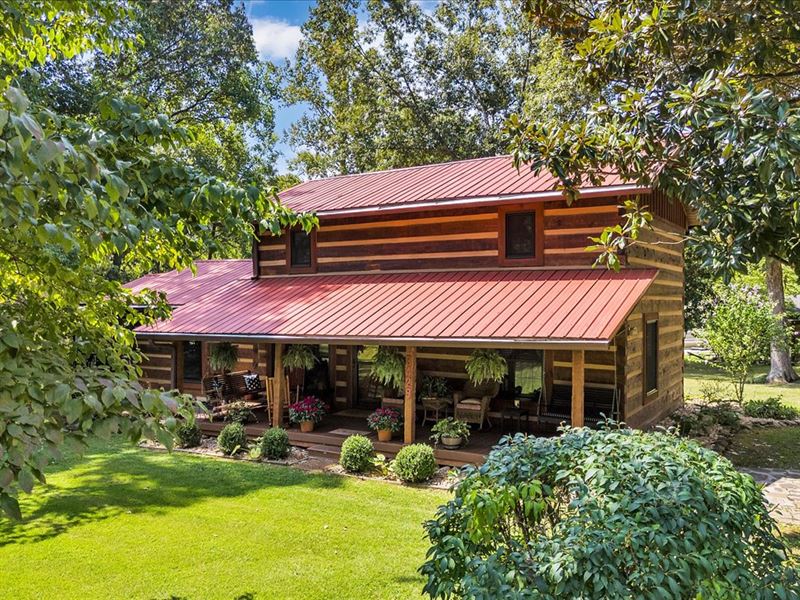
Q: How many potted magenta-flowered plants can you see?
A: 2